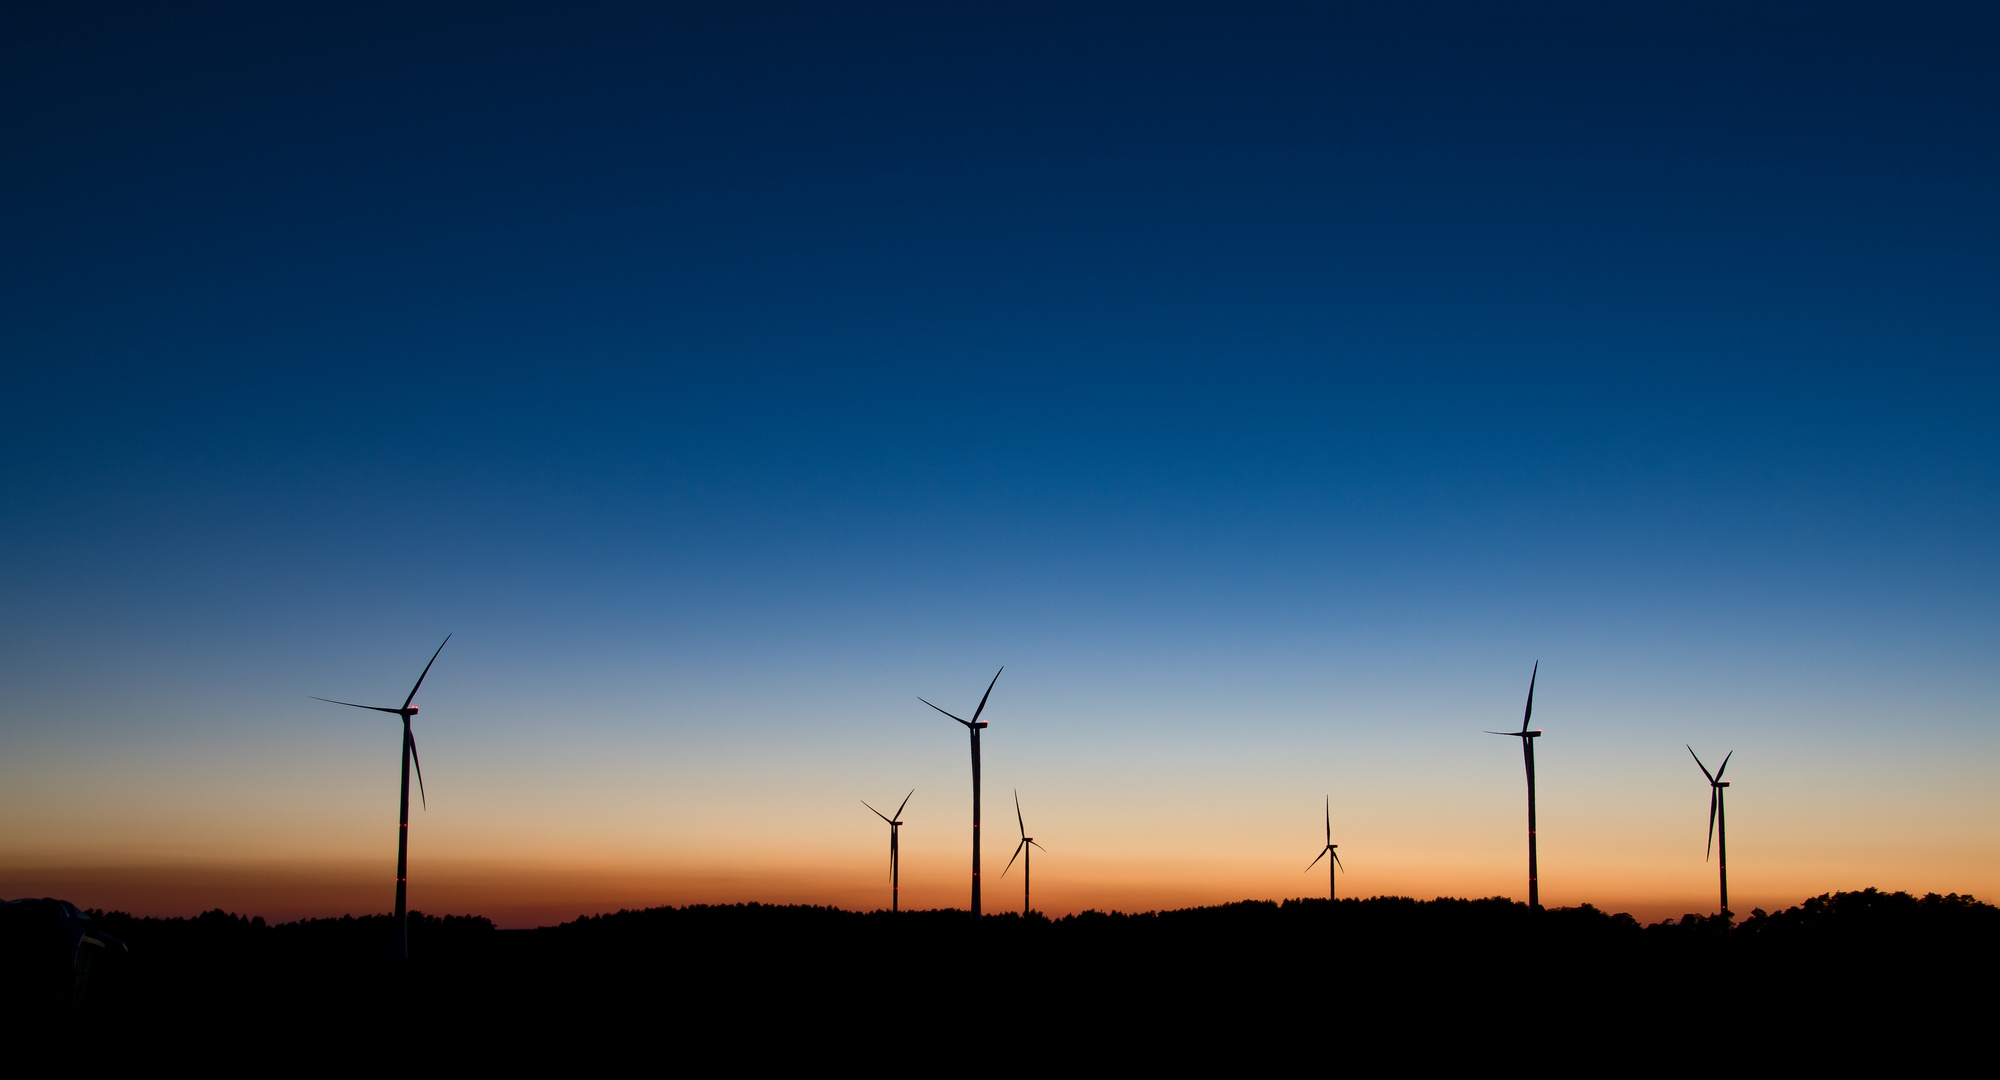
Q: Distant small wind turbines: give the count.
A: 3